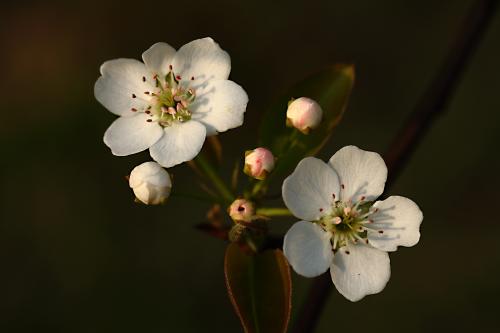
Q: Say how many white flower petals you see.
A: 11